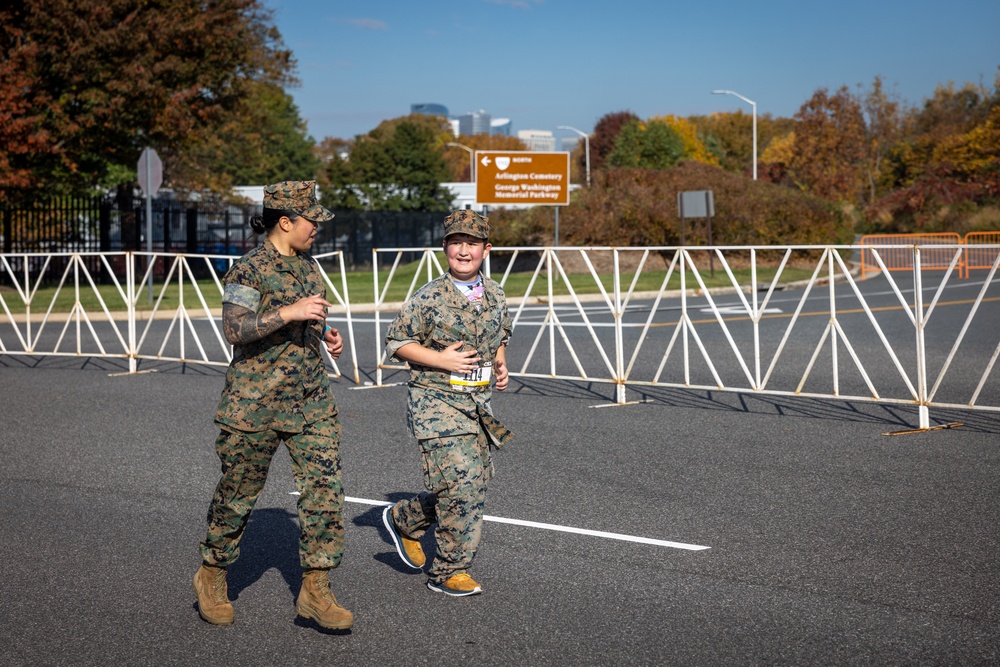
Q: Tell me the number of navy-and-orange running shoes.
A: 2